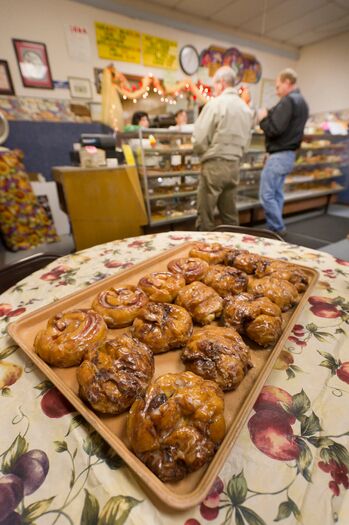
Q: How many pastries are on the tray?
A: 15